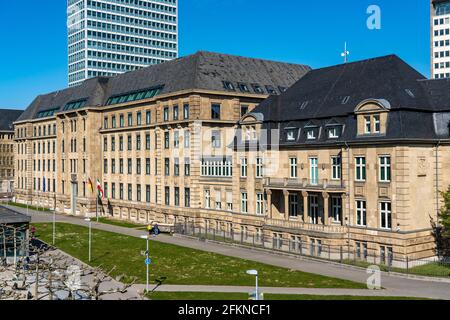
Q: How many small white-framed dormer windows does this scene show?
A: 3